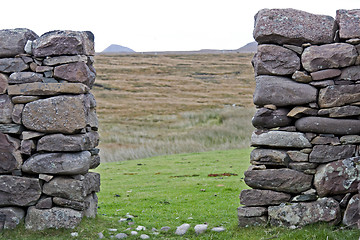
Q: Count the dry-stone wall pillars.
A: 2